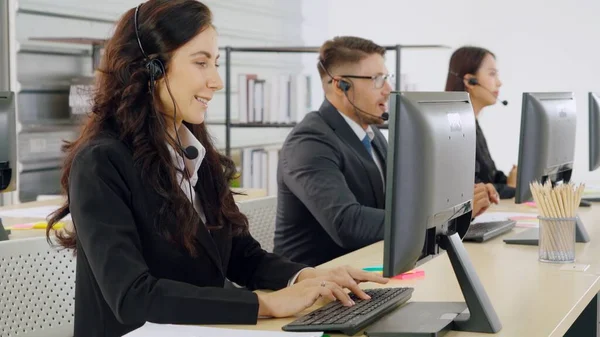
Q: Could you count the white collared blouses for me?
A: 1